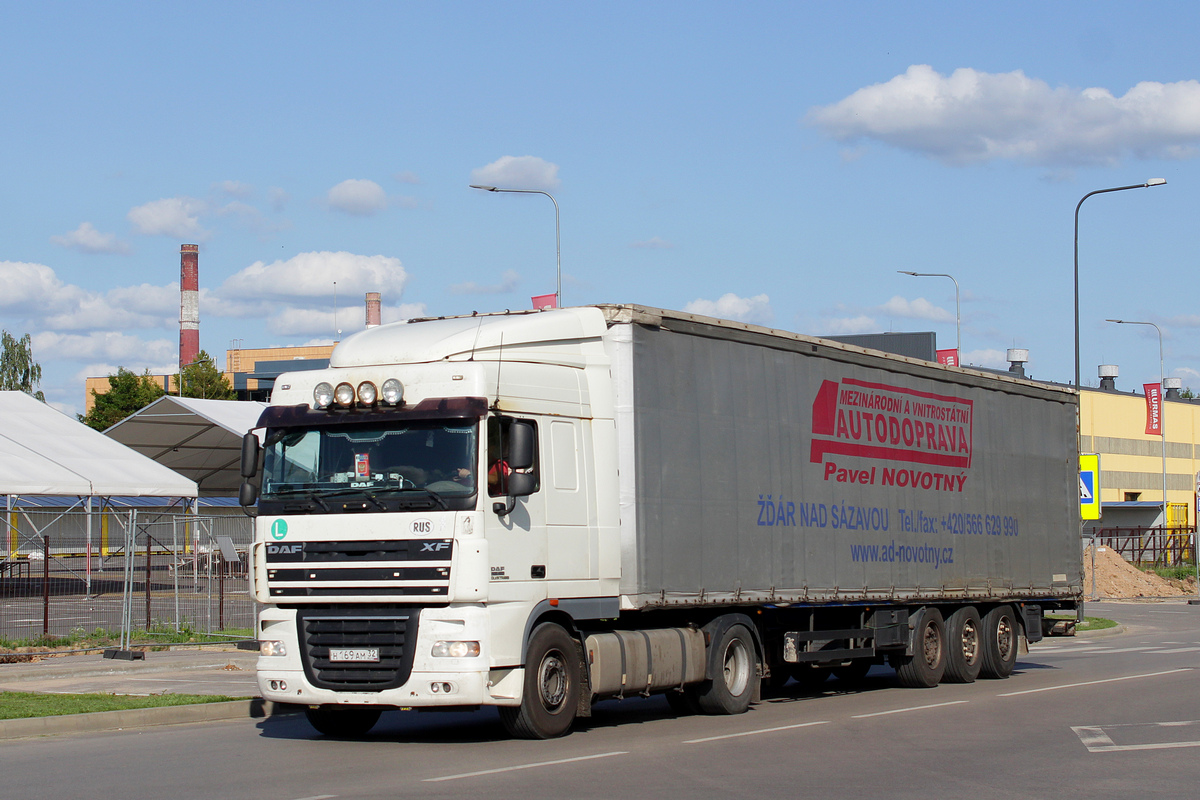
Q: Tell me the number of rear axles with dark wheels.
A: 3